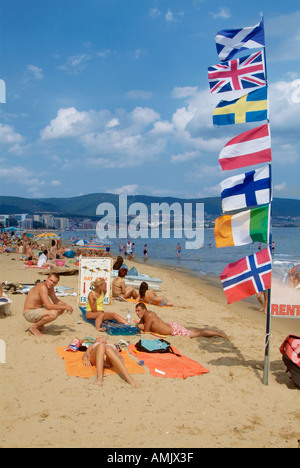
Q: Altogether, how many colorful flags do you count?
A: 7